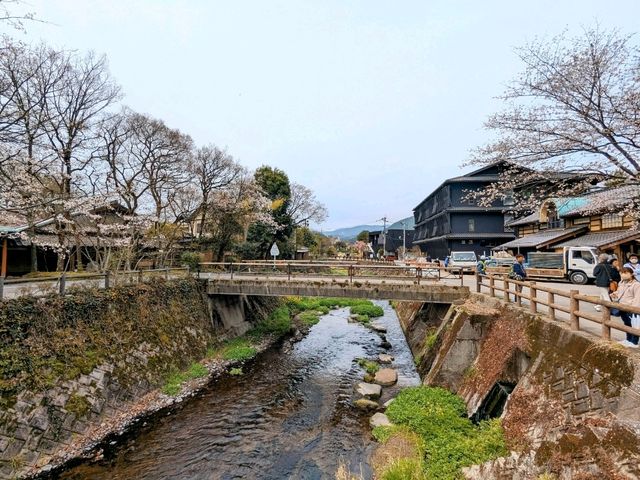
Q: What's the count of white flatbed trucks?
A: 1